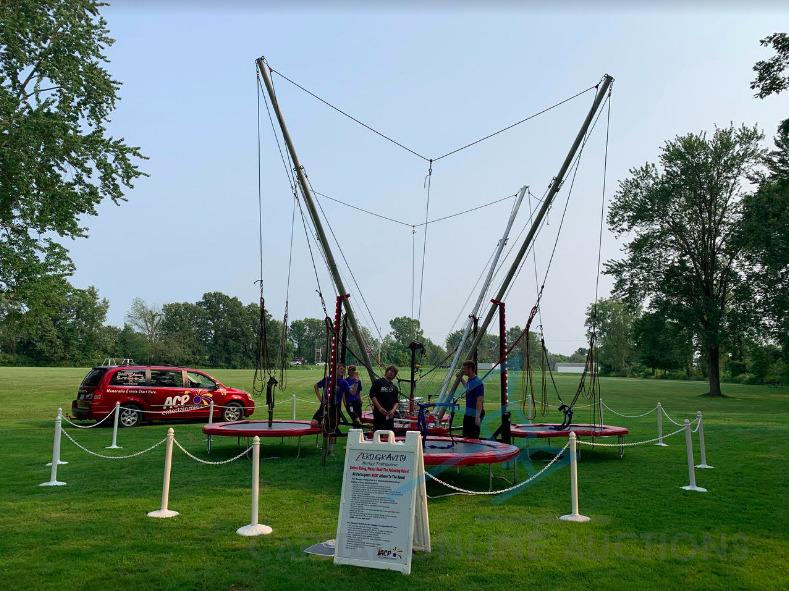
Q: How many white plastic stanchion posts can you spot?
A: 13